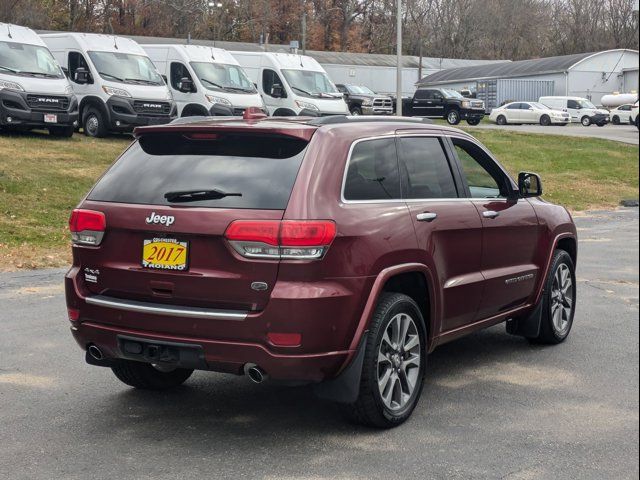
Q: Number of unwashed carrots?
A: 0